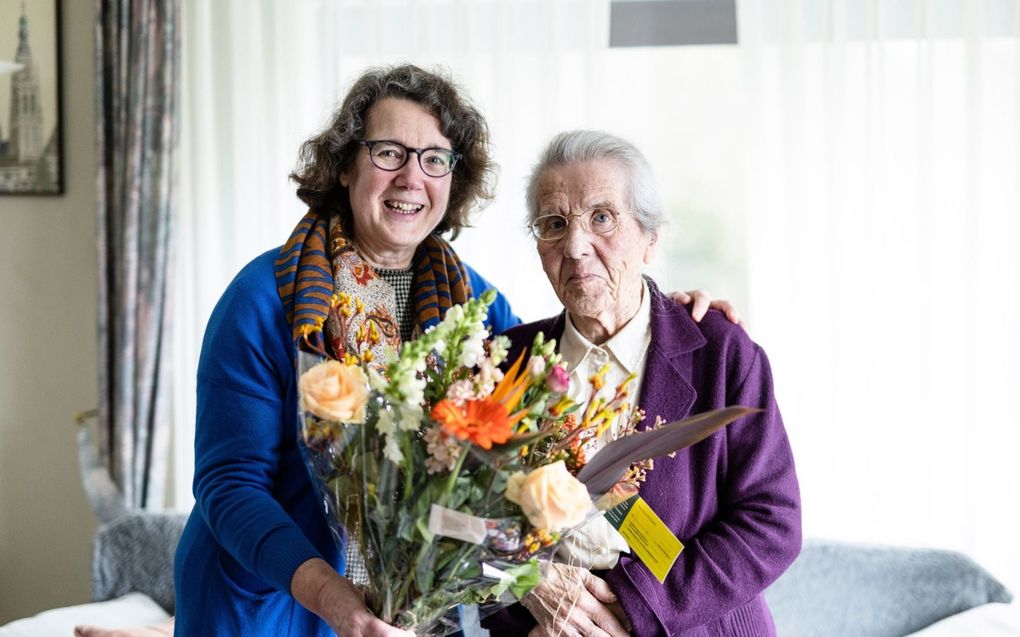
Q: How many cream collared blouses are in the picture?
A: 1